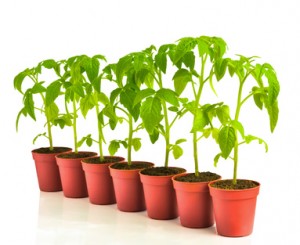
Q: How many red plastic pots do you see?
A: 7